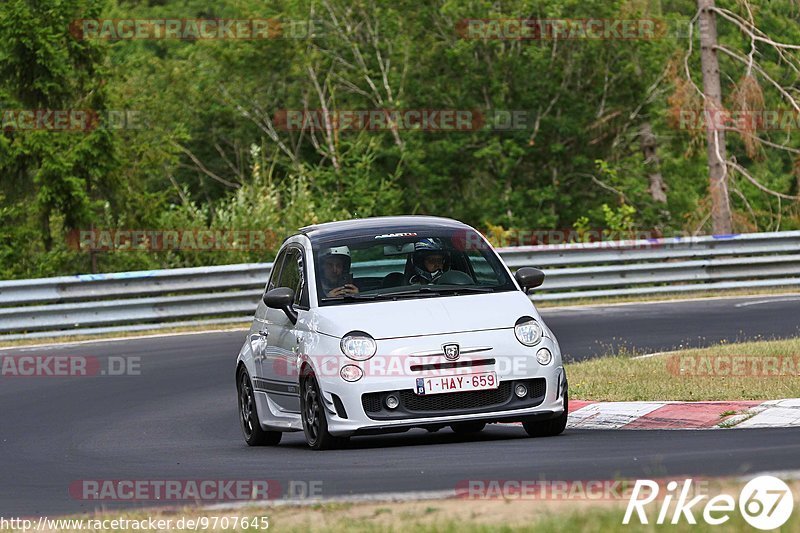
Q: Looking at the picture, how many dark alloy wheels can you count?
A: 2